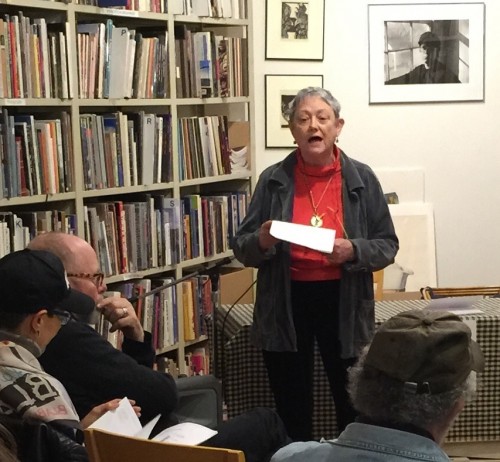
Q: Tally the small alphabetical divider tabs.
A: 4